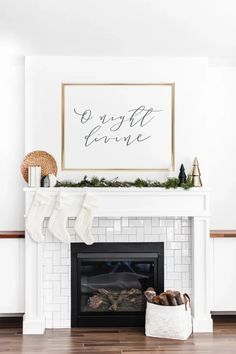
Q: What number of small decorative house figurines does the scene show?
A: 2